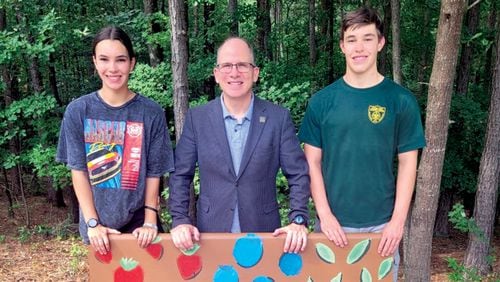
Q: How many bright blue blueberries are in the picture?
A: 4